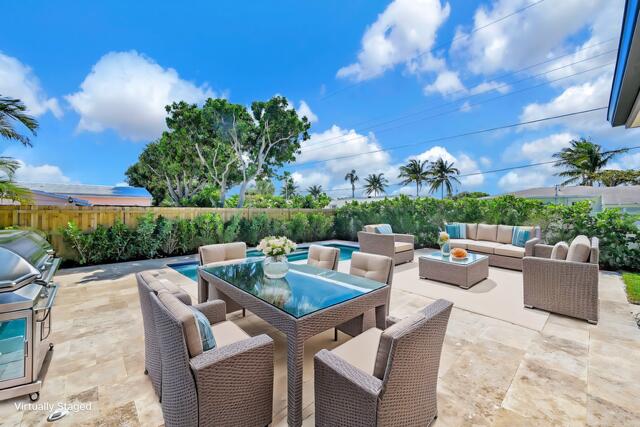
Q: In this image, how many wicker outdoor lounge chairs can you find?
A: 2